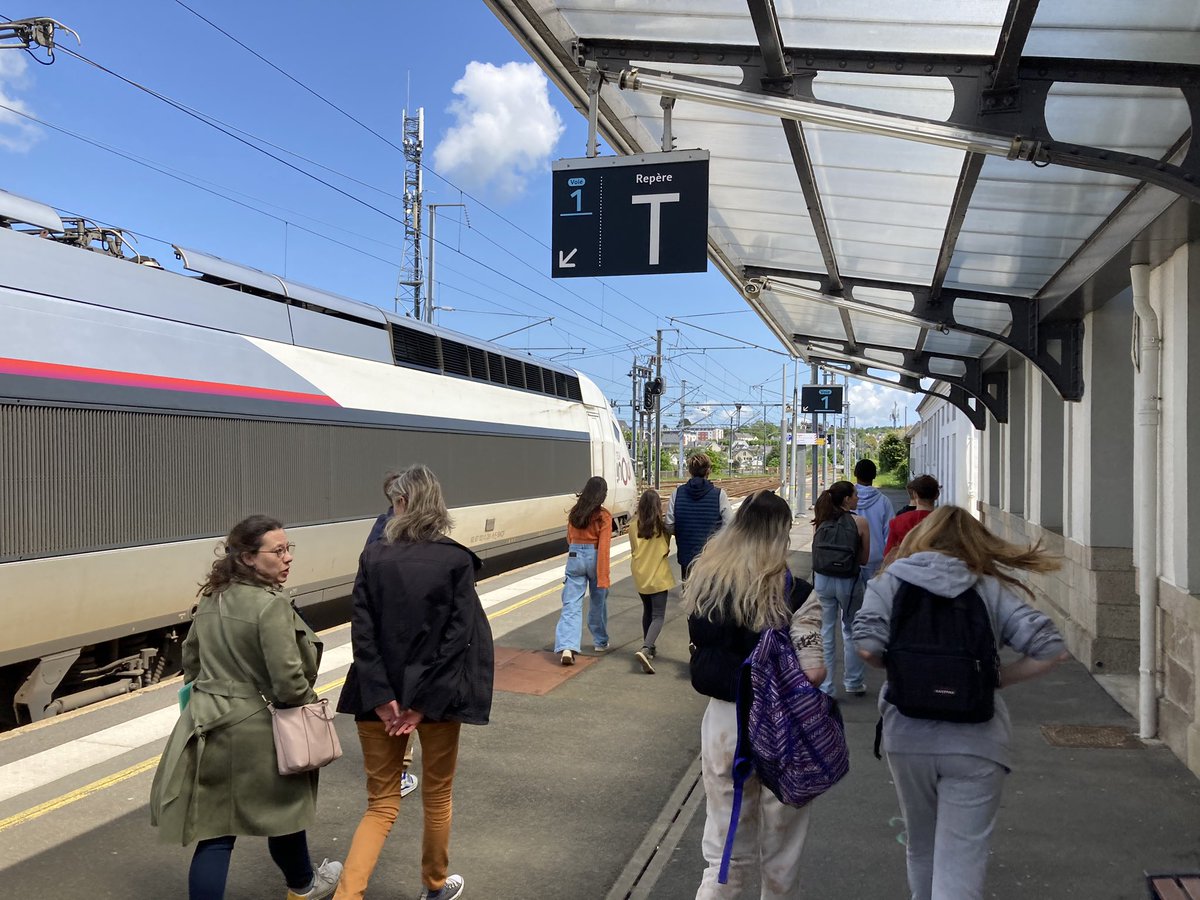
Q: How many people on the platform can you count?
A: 12